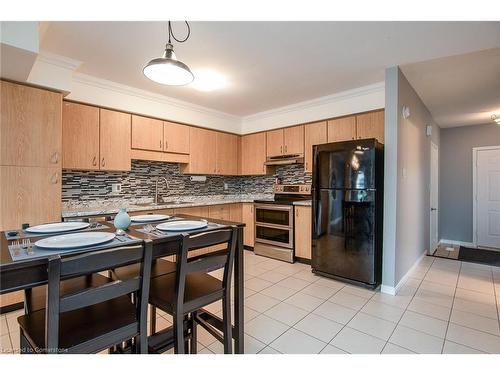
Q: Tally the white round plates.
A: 4